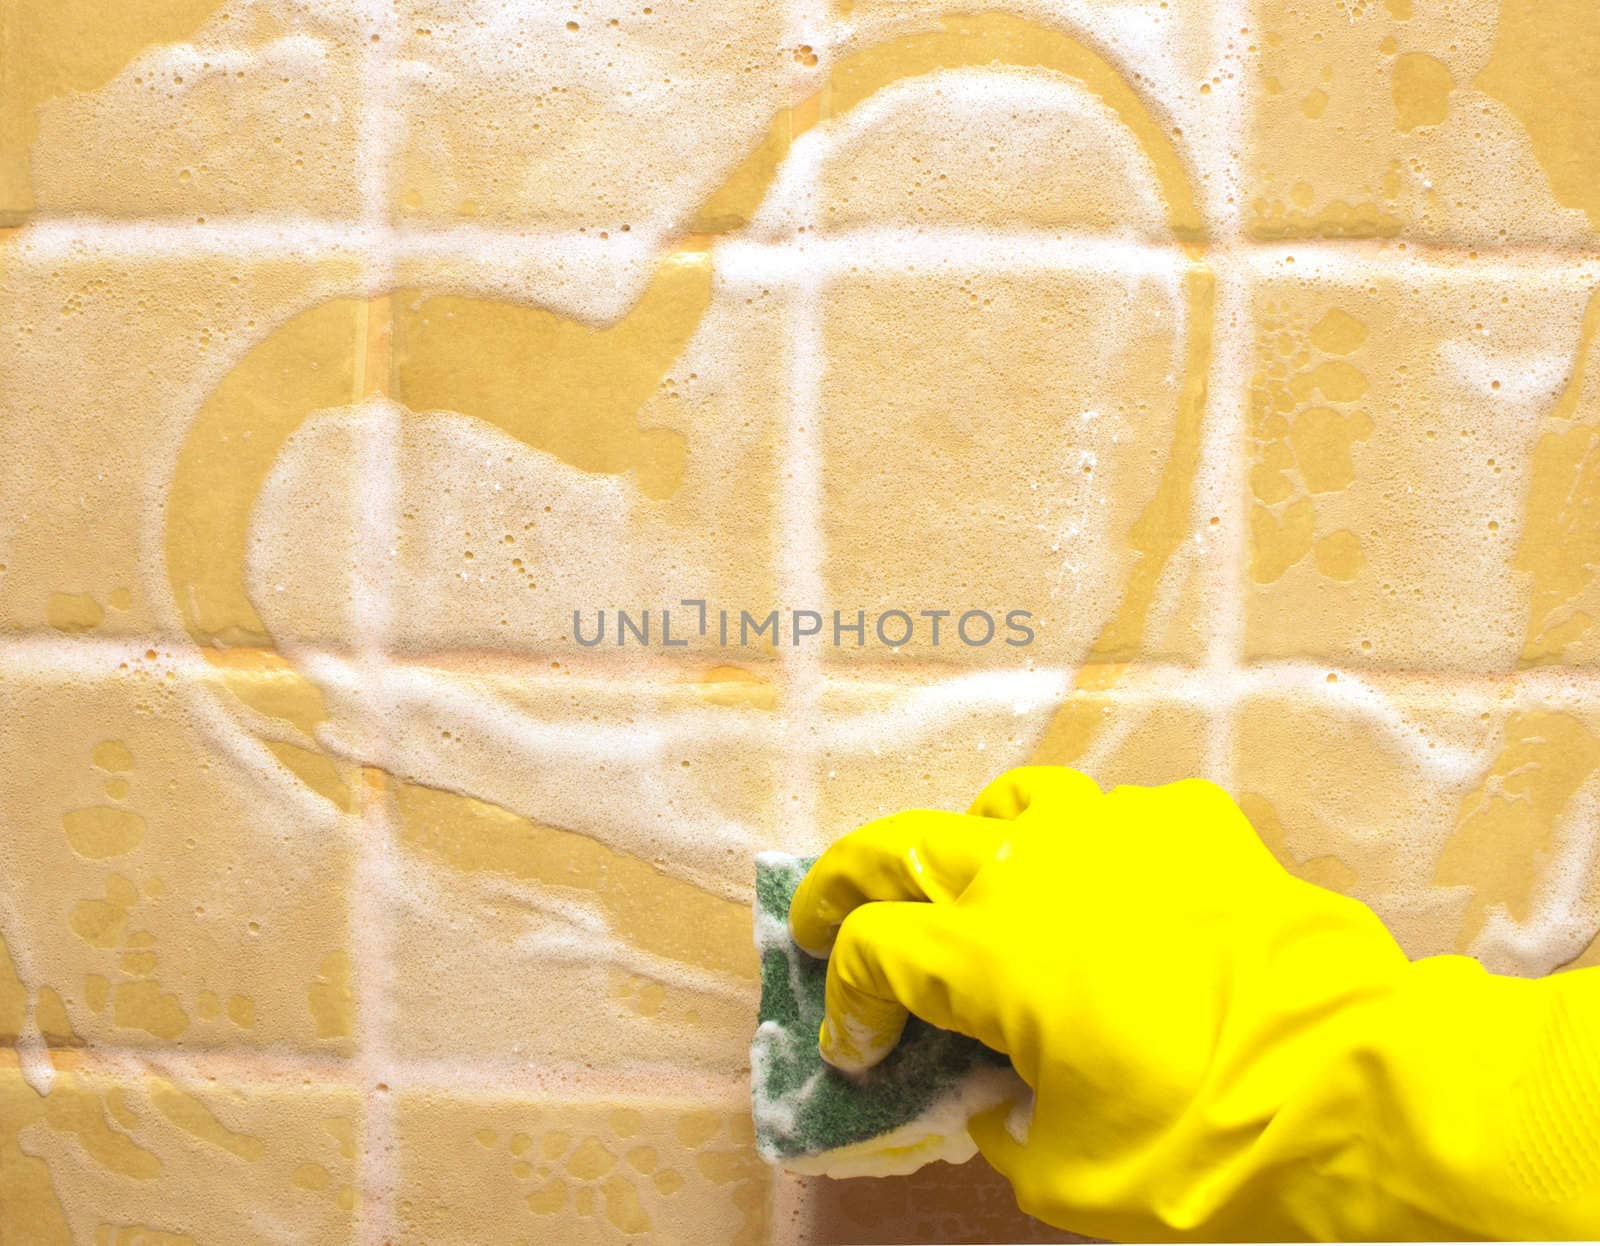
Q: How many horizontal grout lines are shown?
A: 3